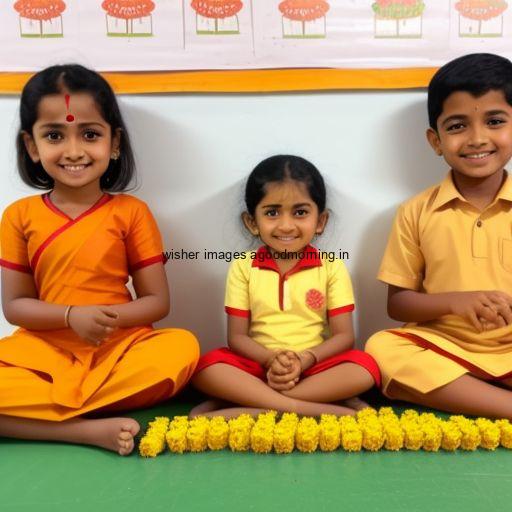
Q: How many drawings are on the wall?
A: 6